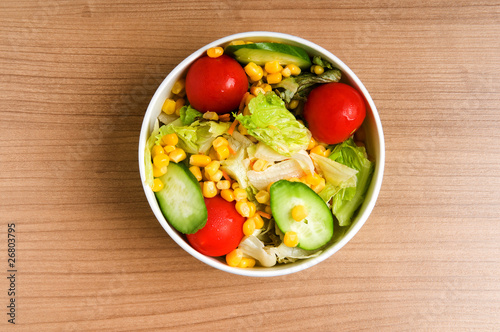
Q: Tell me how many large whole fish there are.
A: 0